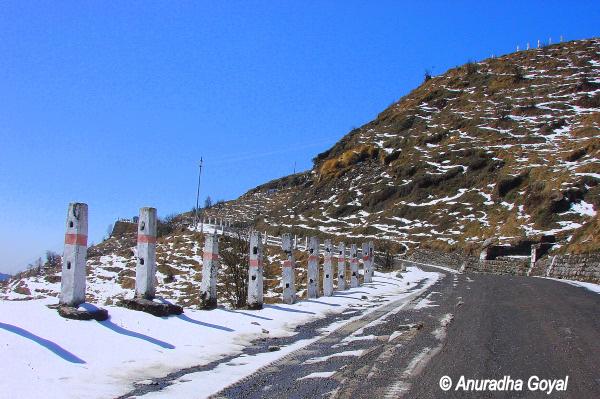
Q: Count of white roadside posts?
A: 11